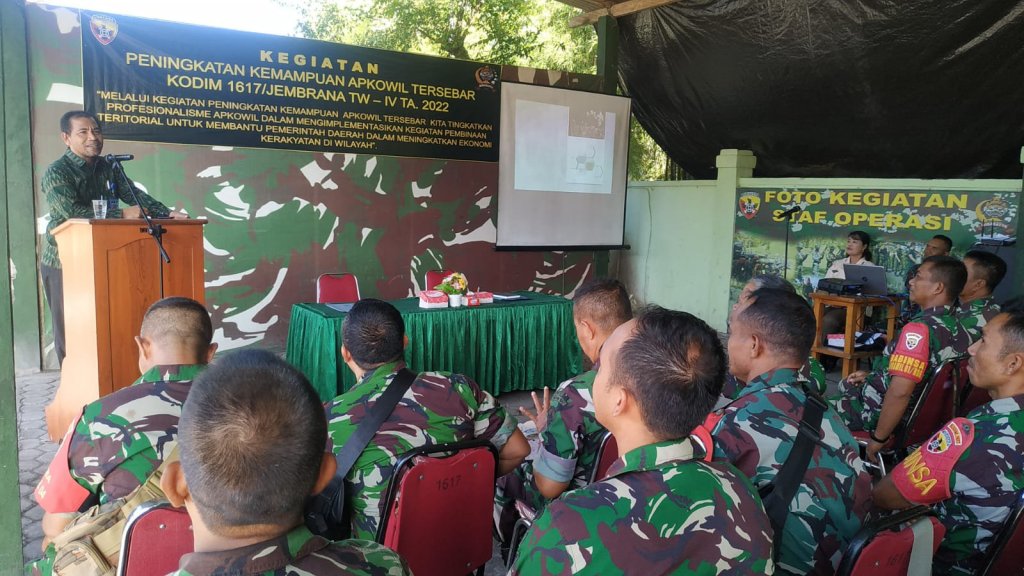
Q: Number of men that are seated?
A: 11